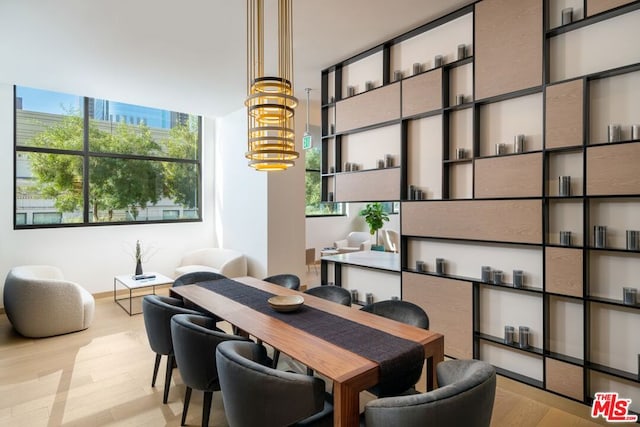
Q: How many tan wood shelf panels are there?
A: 12